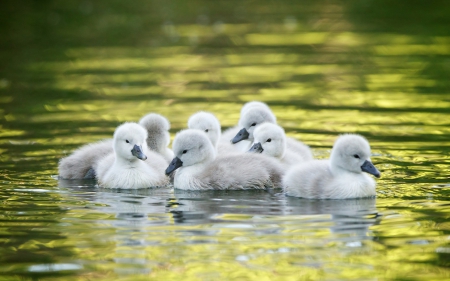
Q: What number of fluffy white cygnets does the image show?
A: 7